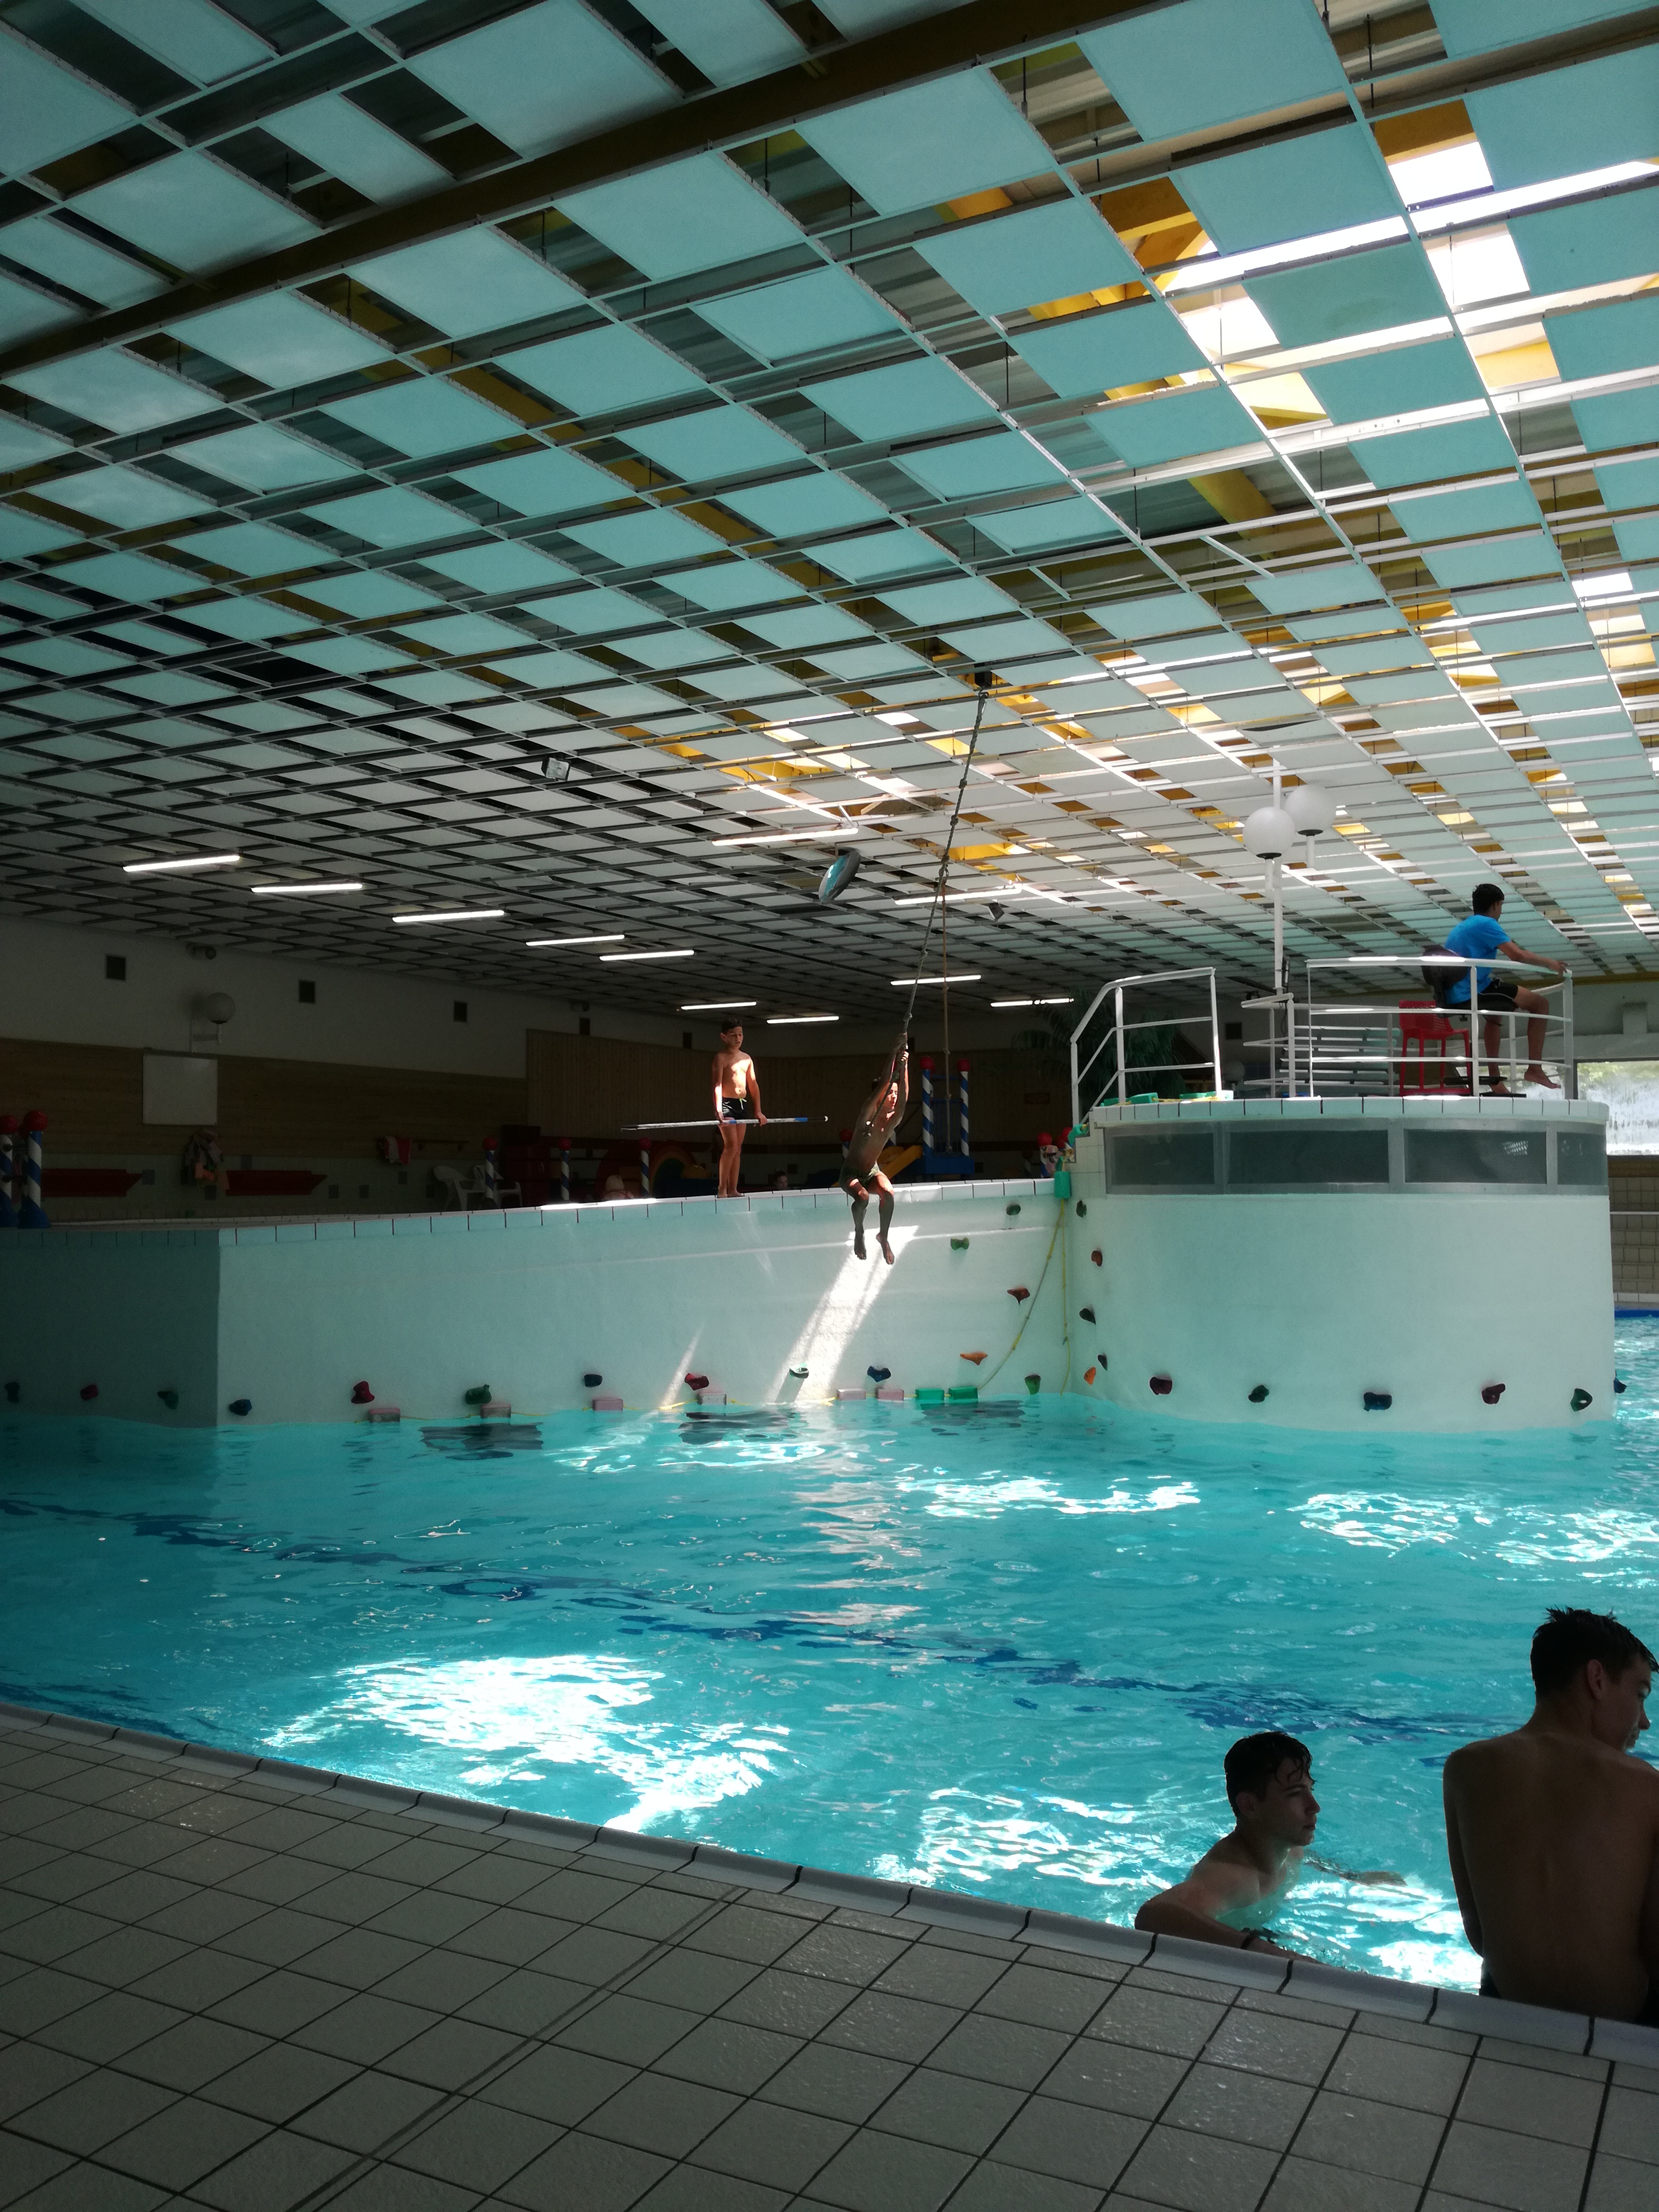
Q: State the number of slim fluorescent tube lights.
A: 11